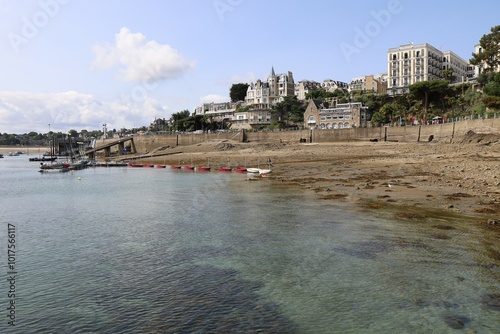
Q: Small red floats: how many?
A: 8